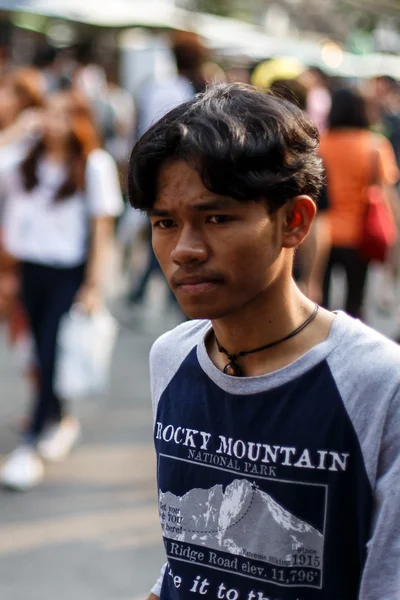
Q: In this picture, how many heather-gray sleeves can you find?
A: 2